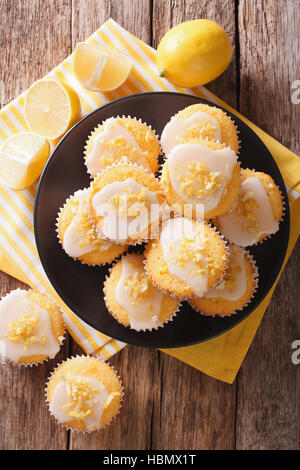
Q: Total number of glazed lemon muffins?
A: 11